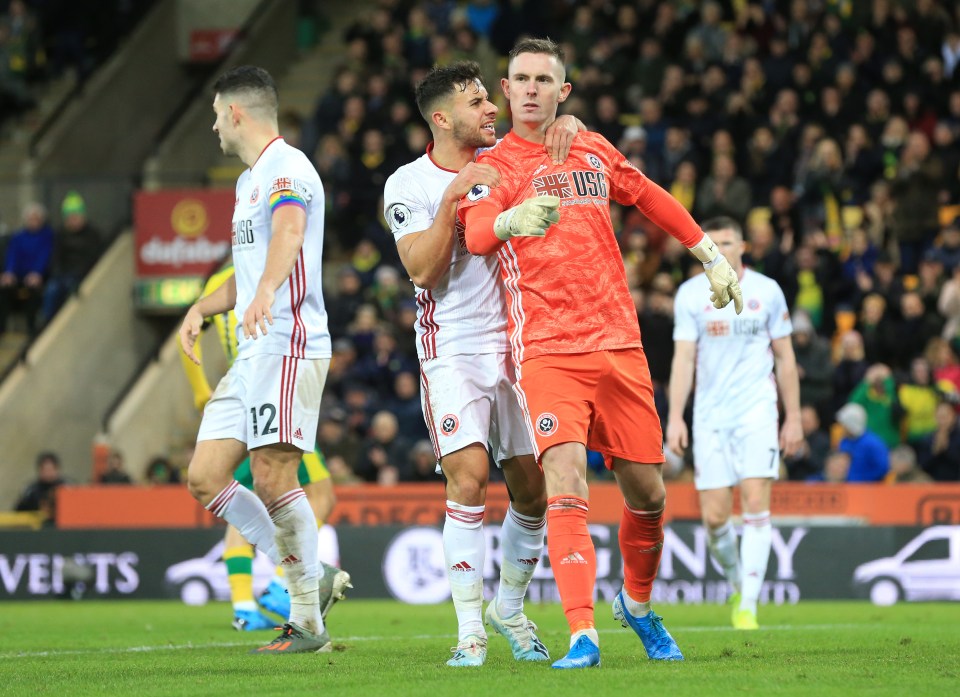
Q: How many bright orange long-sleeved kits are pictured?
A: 1